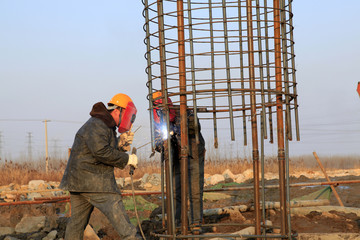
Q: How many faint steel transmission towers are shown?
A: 3